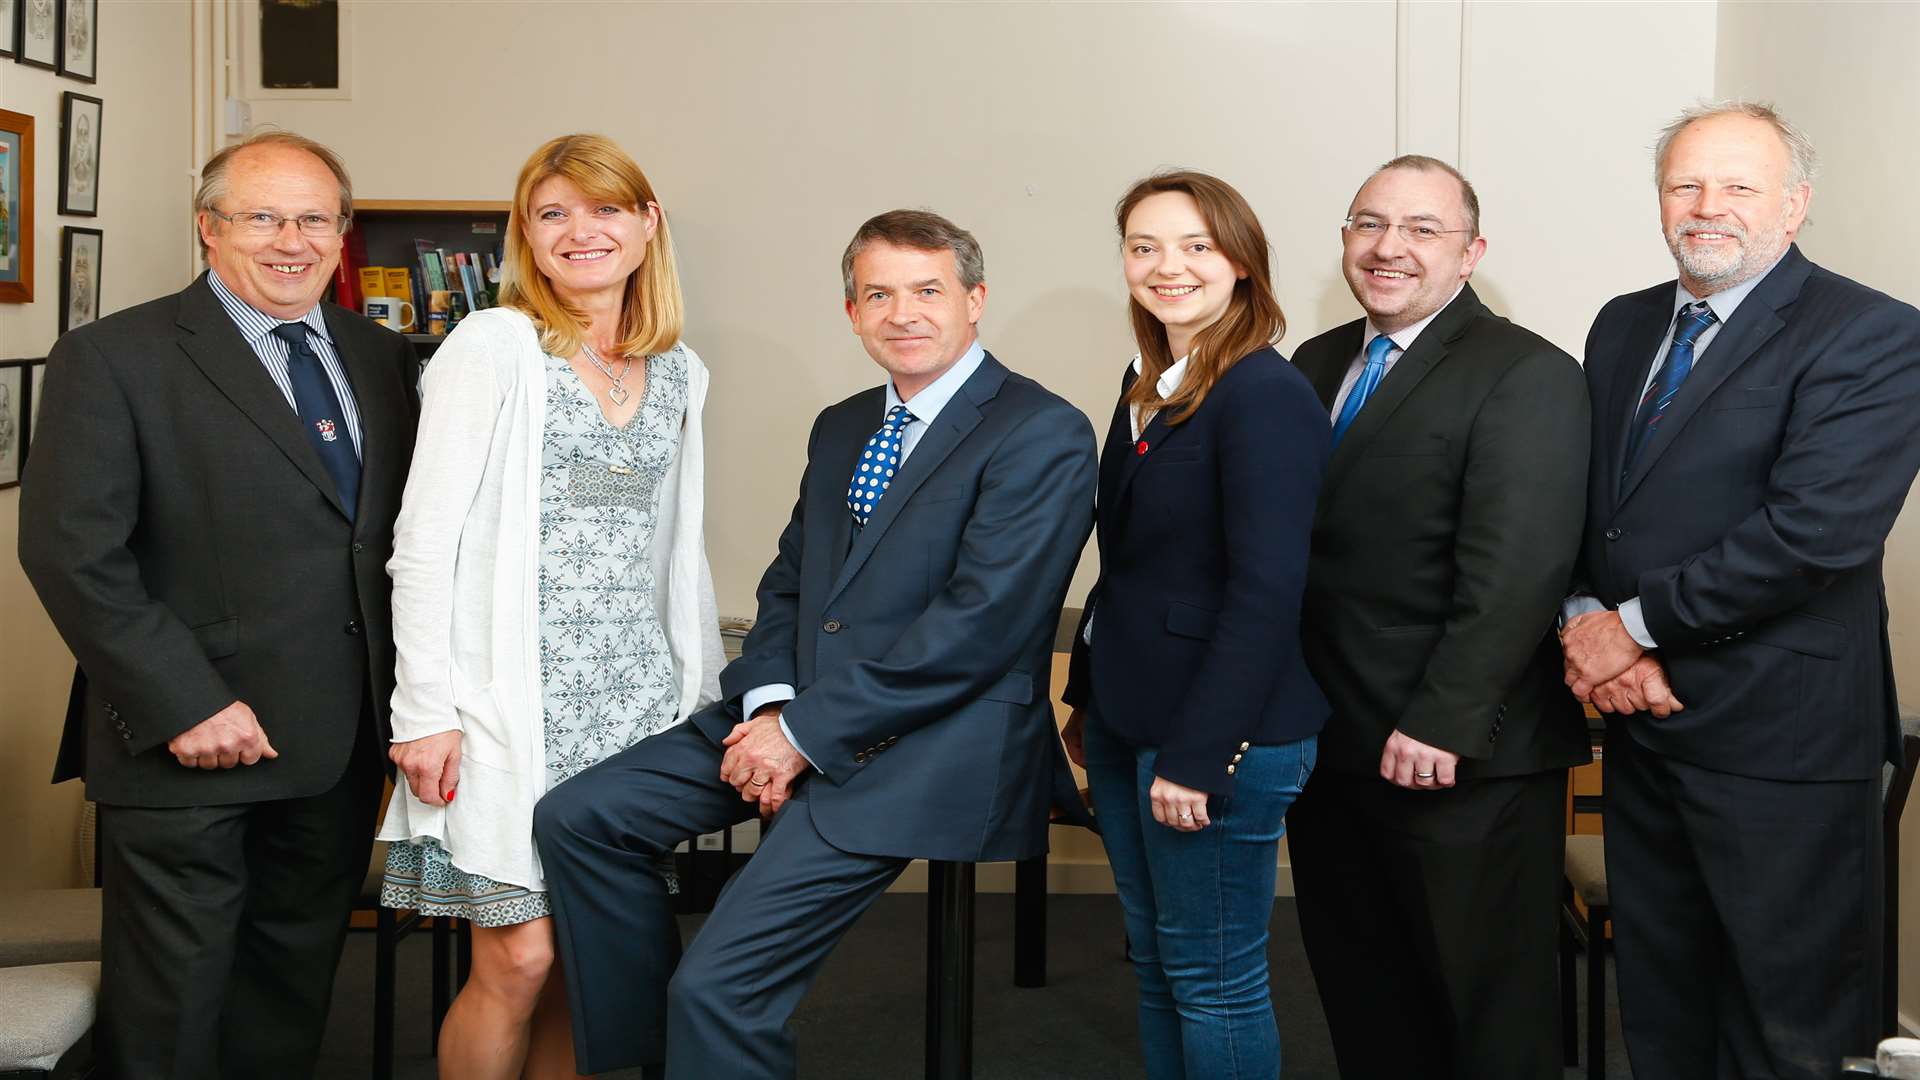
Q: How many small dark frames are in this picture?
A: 7